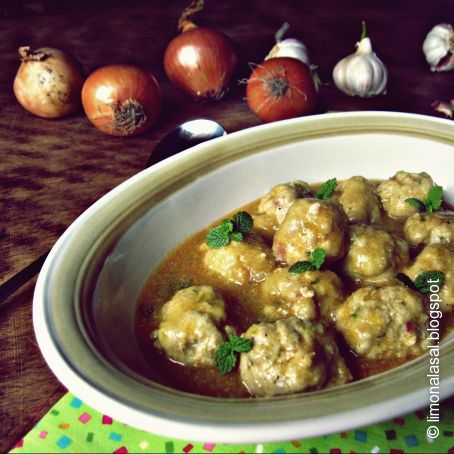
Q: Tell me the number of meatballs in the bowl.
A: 12